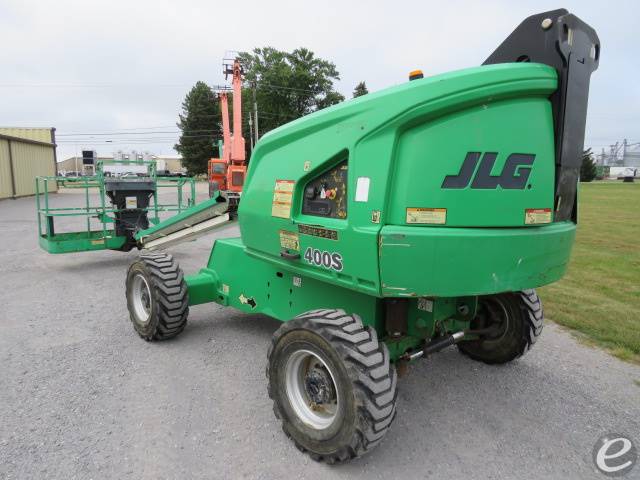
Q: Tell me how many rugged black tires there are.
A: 3